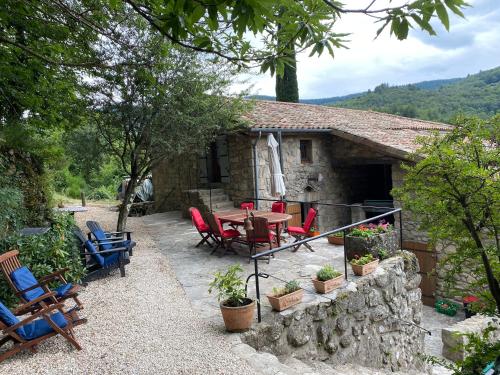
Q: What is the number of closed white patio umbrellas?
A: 1